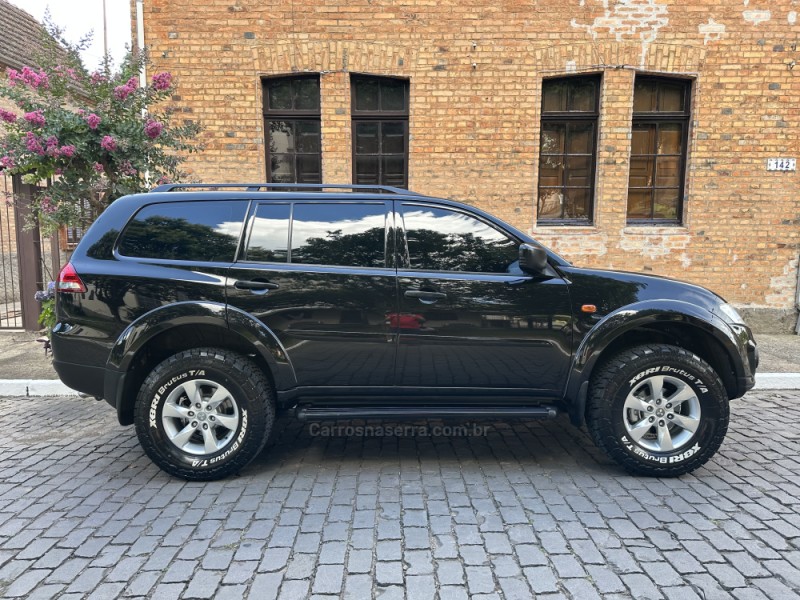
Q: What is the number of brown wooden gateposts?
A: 1